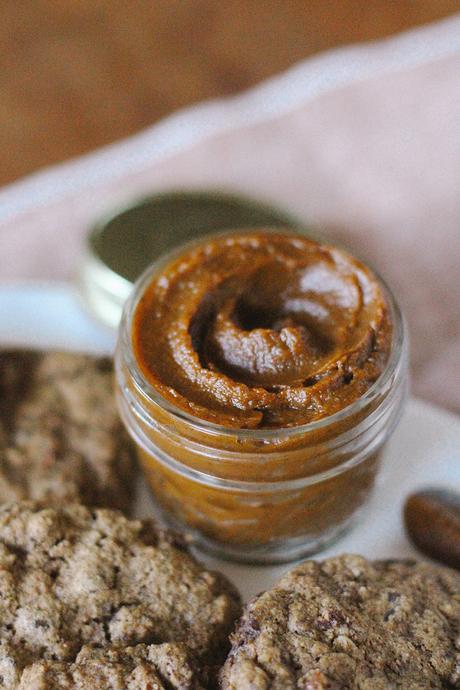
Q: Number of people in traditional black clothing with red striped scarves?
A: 0